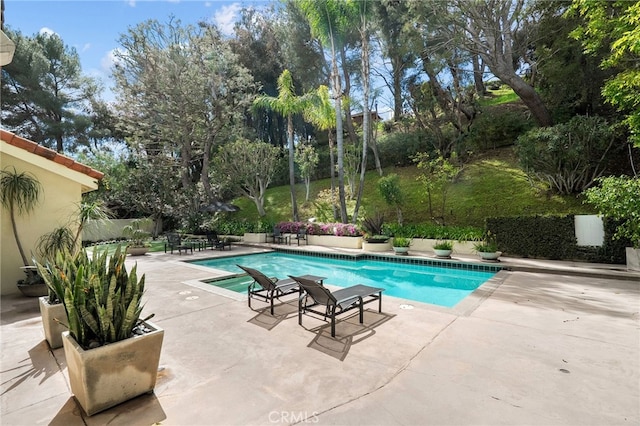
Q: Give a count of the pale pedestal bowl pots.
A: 3